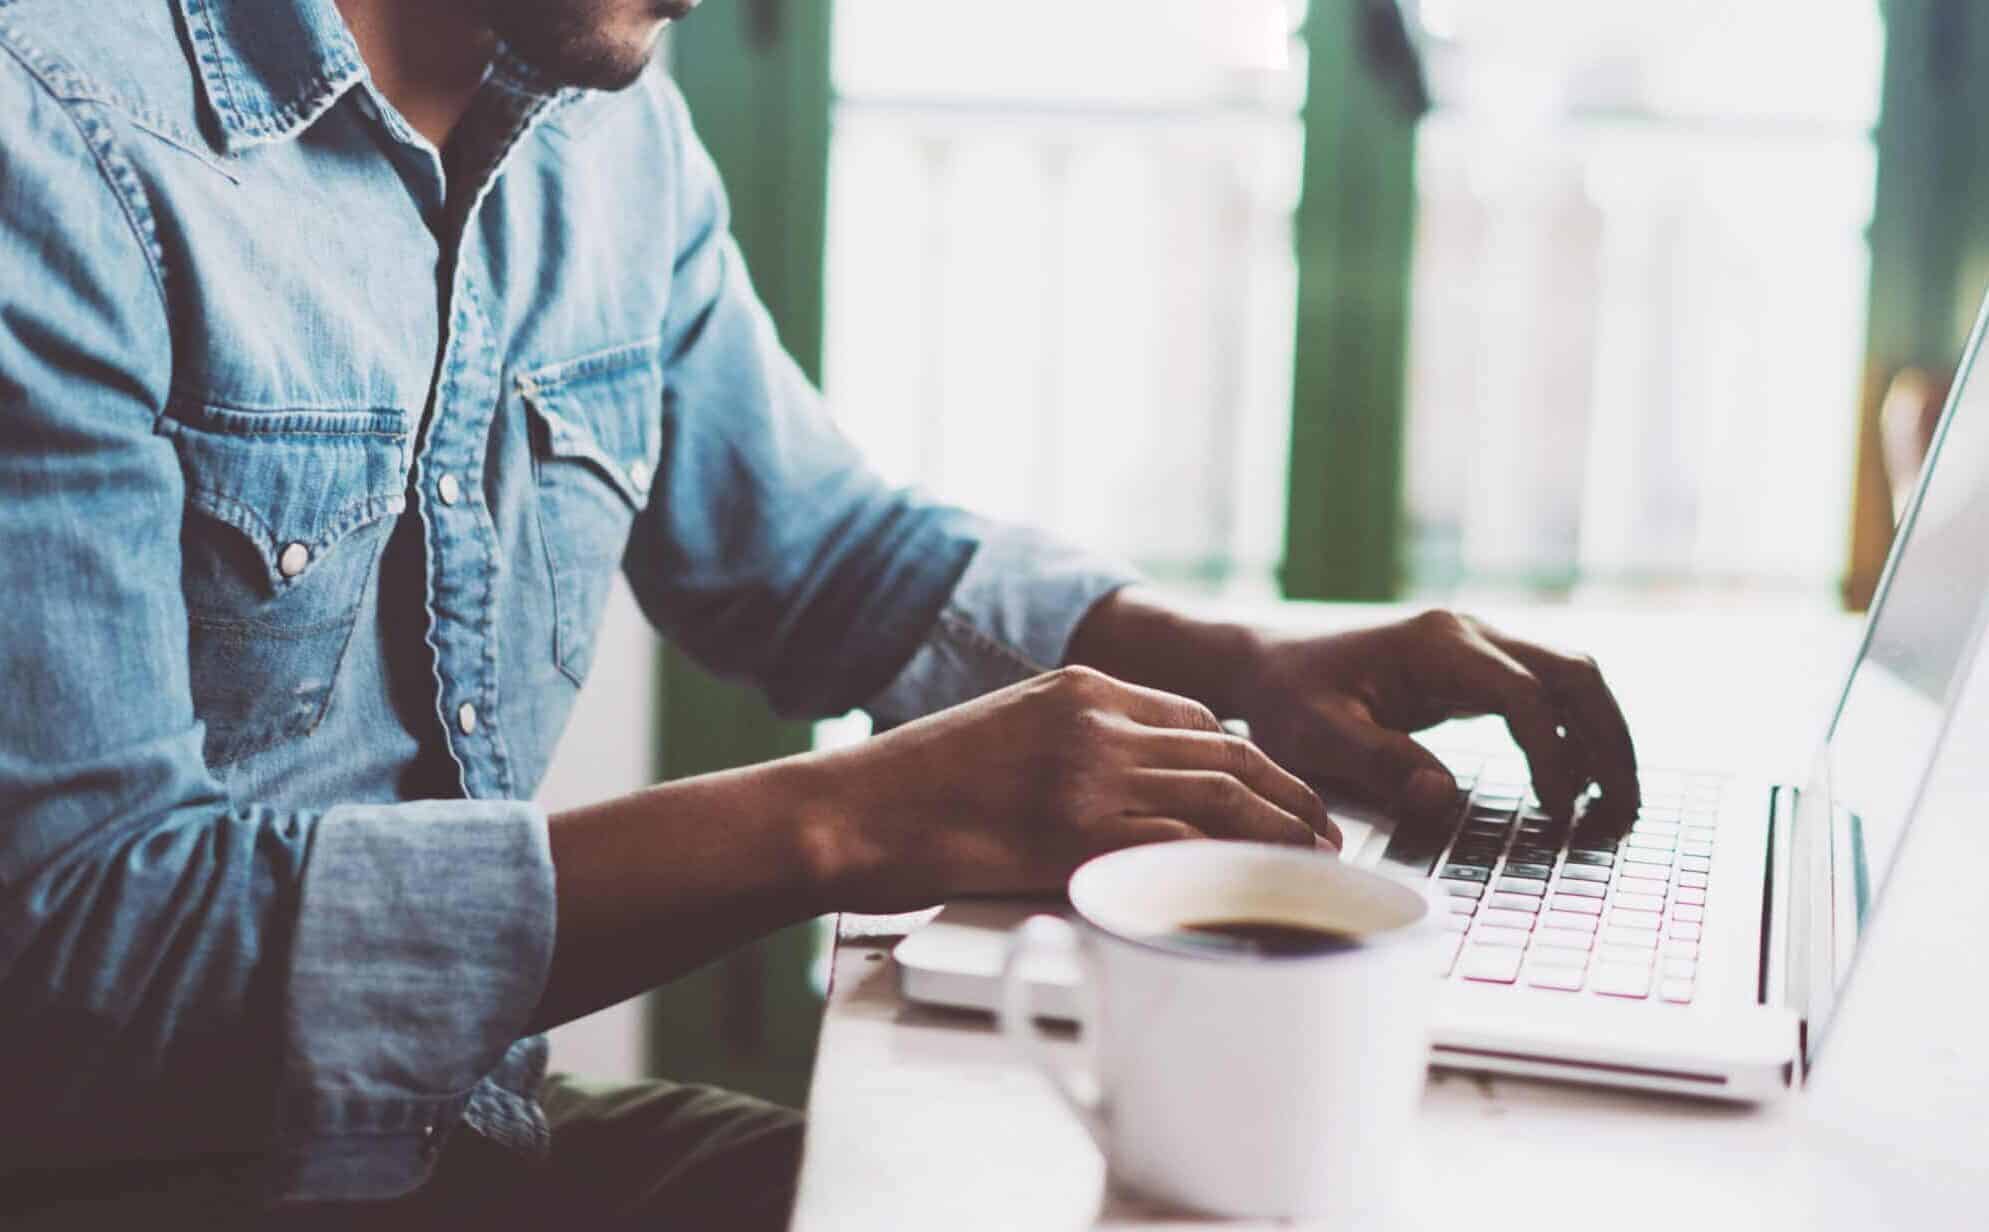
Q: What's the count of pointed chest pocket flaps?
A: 2